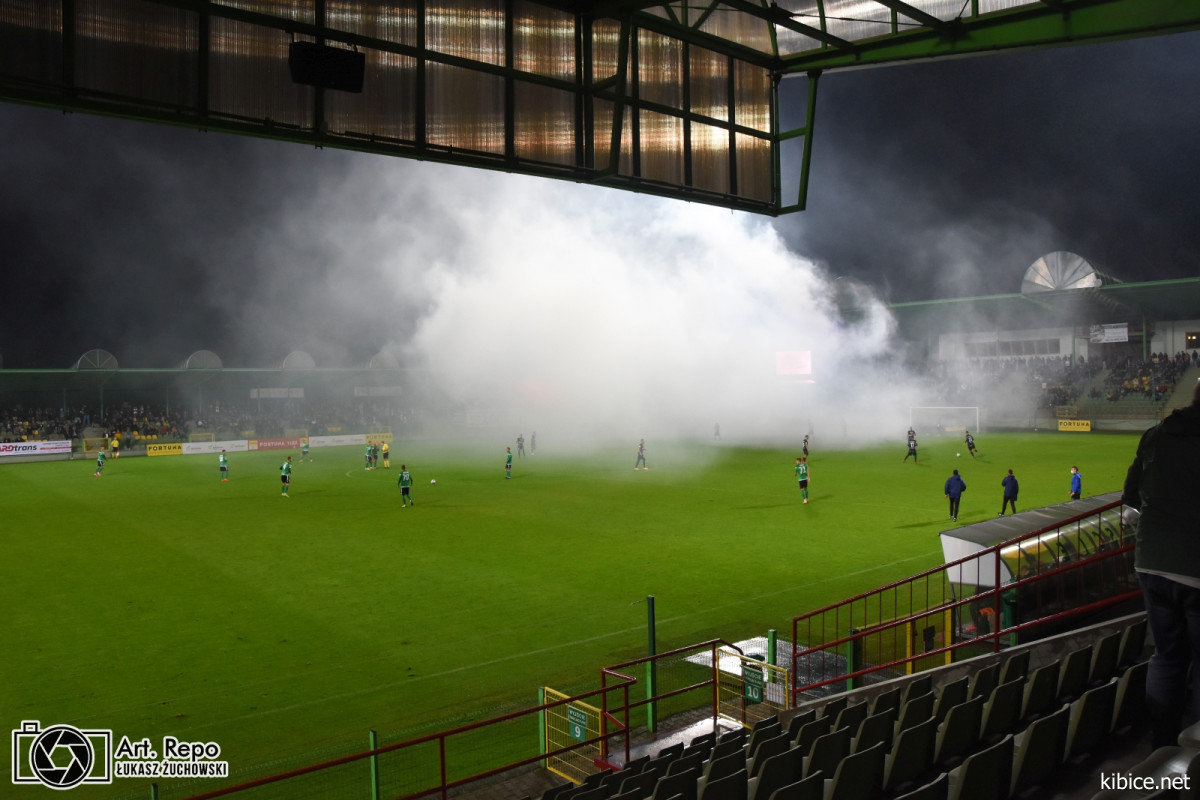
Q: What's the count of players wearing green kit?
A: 9